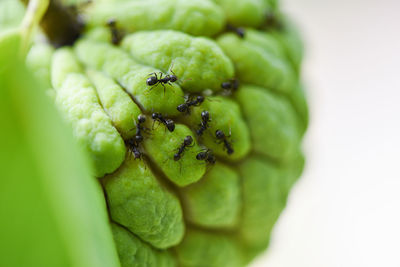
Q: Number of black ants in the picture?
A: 12